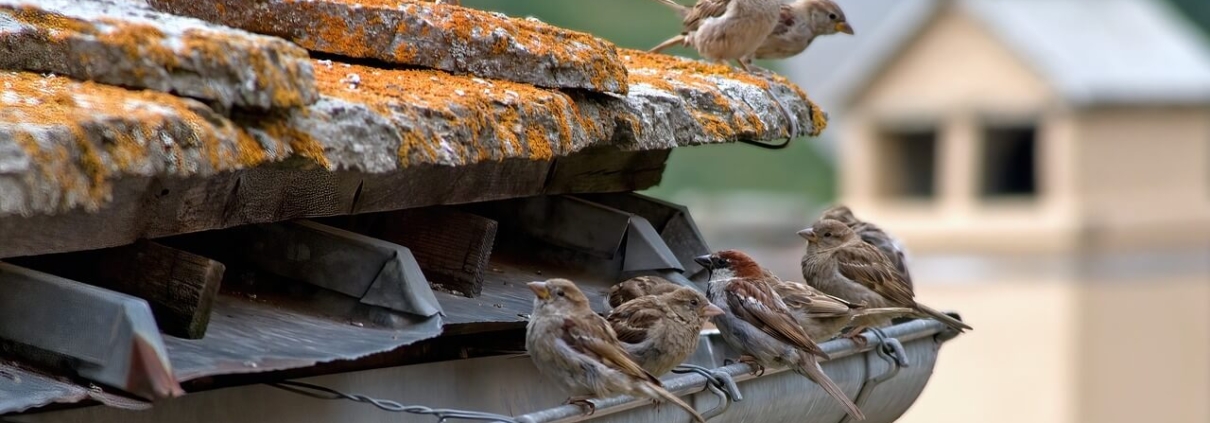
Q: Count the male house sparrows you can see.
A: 1